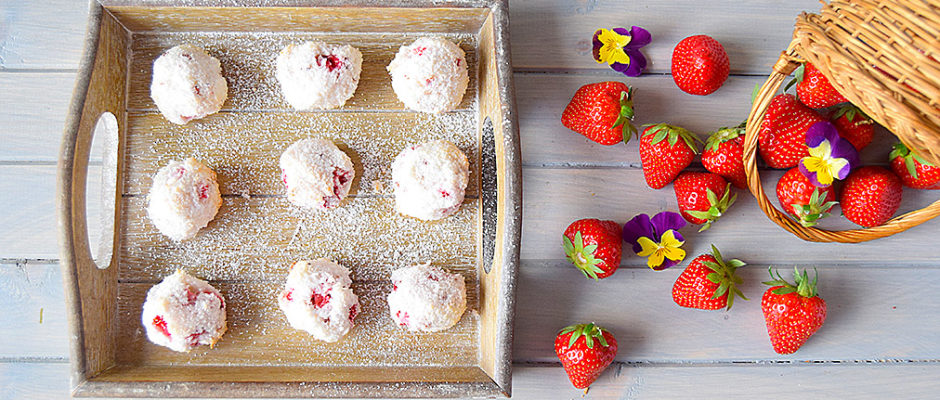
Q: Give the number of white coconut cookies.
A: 9